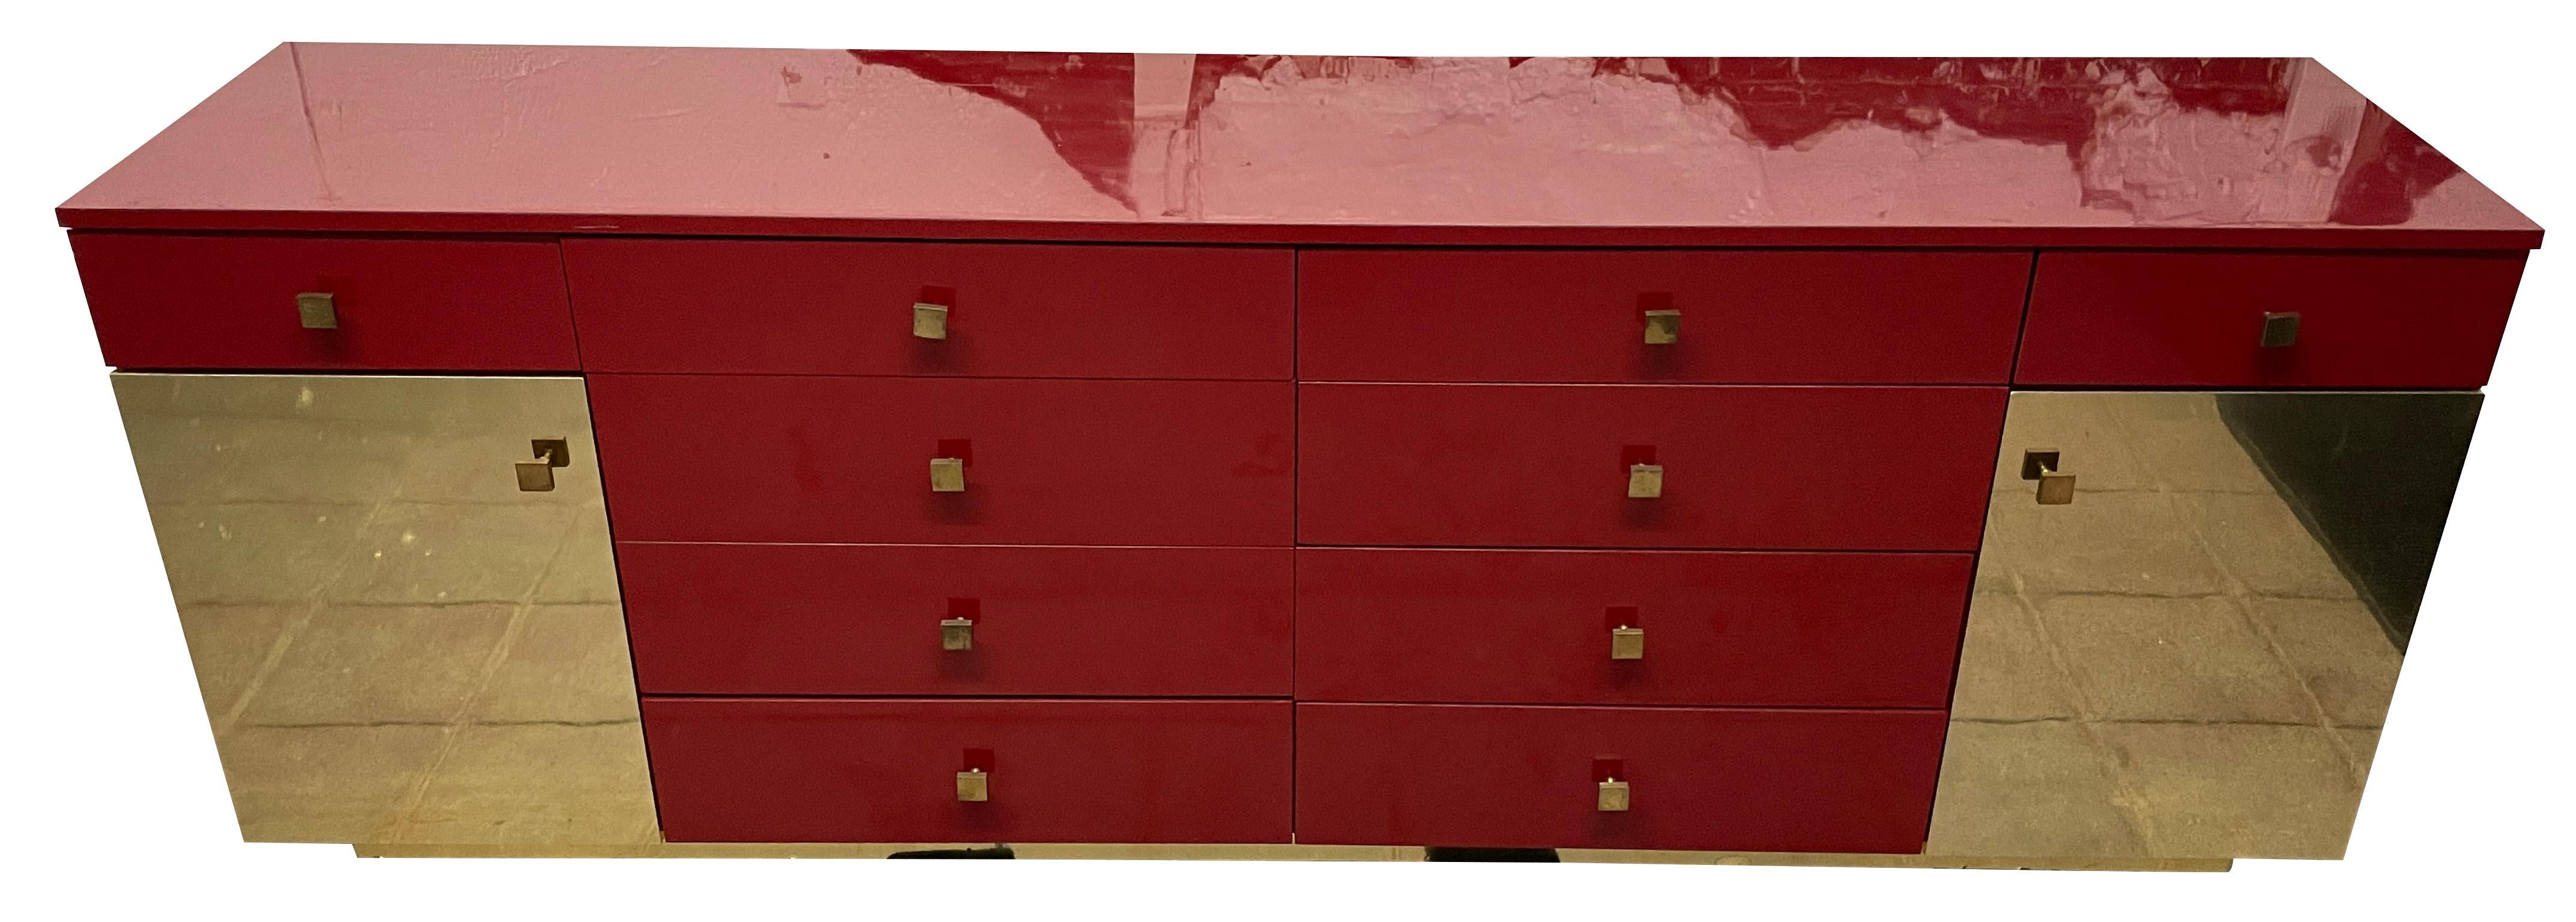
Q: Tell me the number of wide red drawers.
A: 8